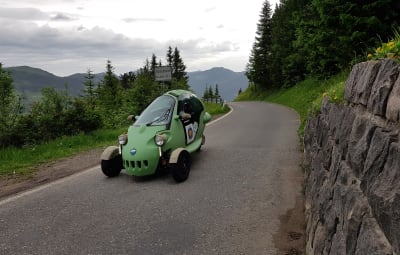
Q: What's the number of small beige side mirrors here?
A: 2